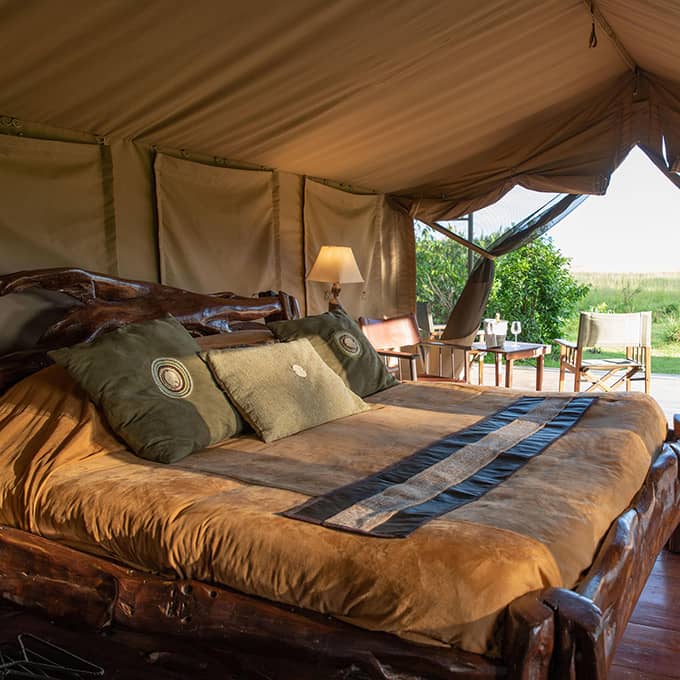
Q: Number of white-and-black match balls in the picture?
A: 0